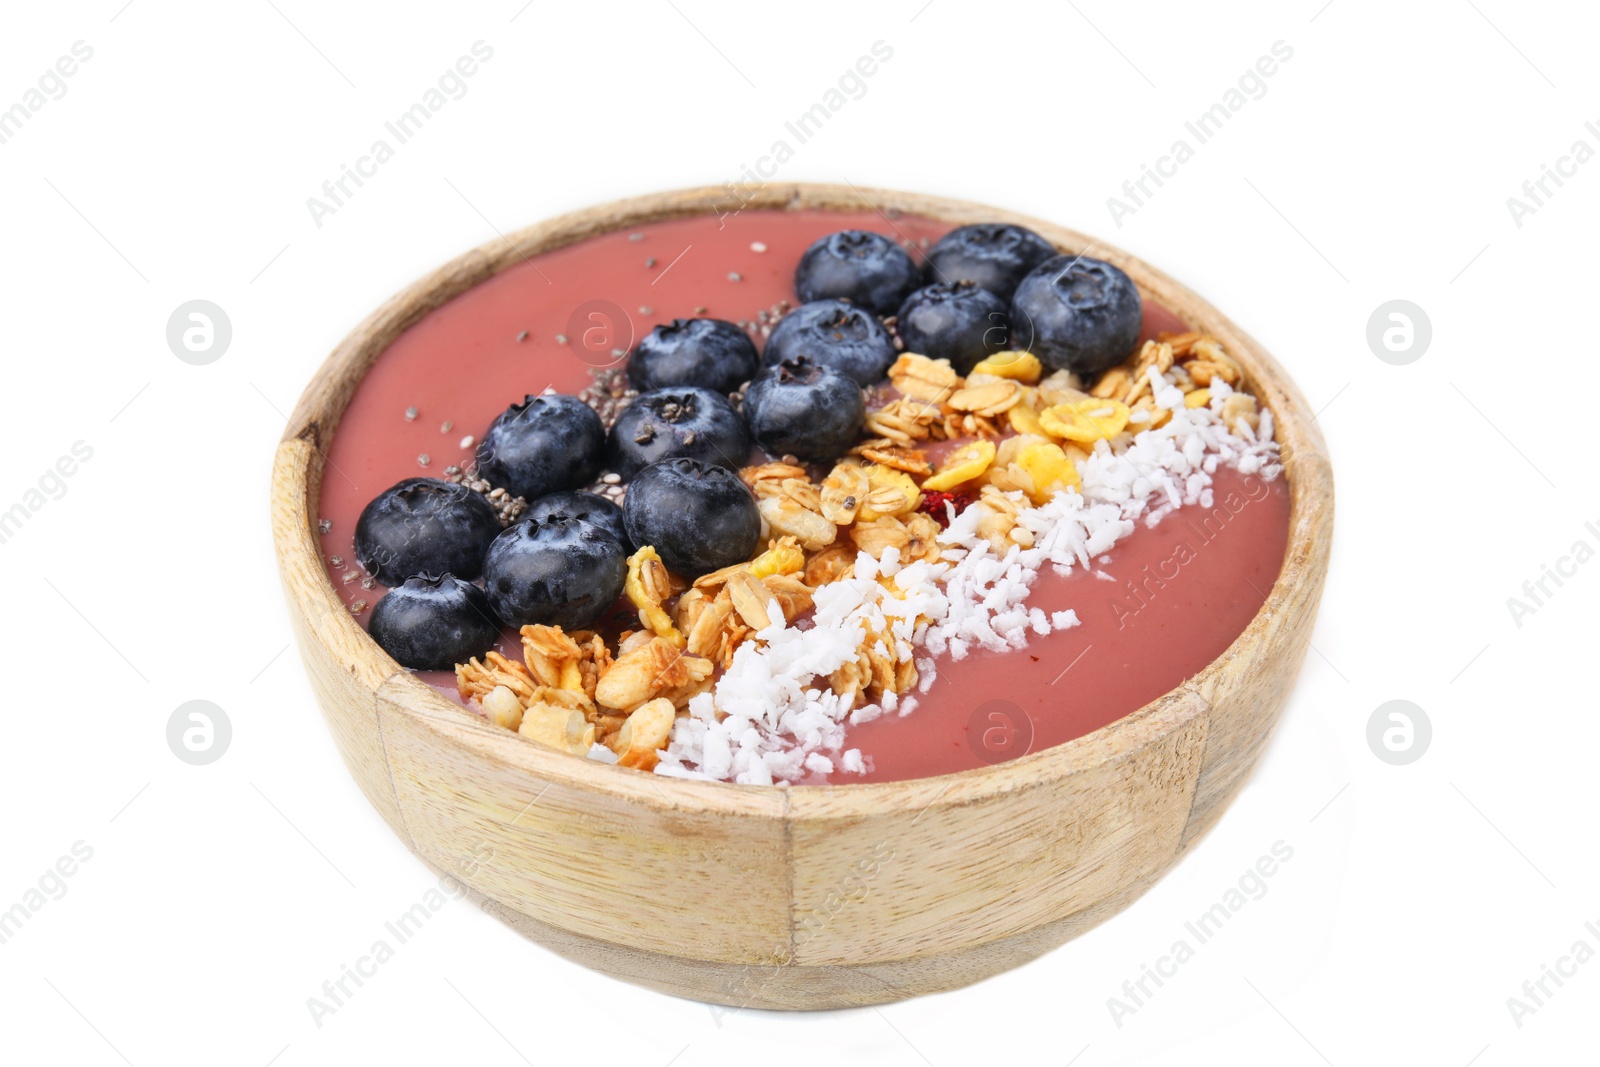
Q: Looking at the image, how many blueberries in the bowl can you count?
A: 14